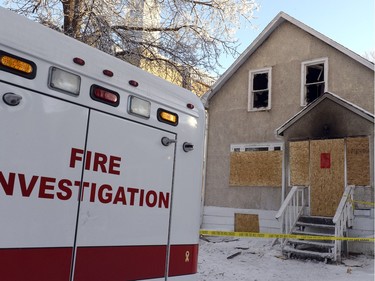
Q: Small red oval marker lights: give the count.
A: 4